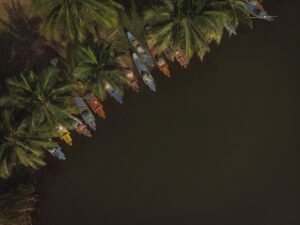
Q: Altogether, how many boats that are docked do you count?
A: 12